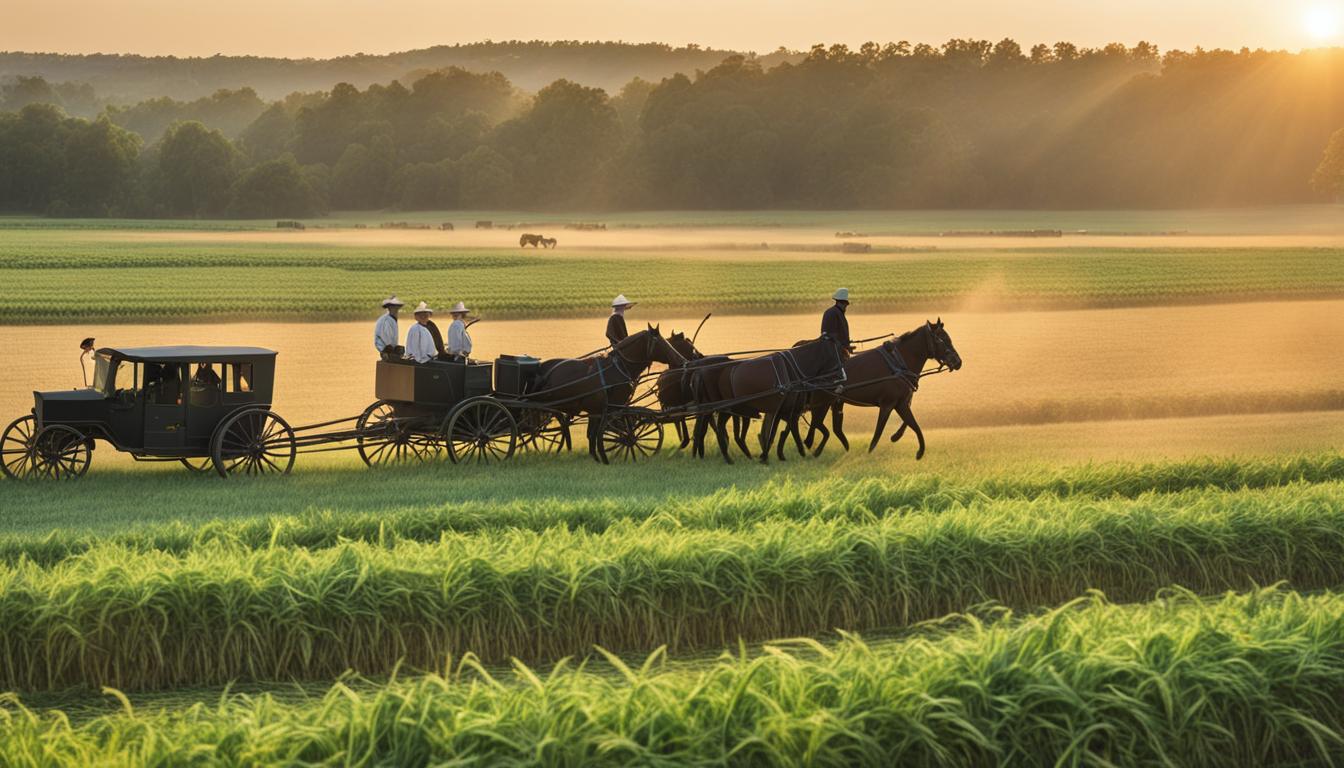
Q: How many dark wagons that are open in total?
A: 1